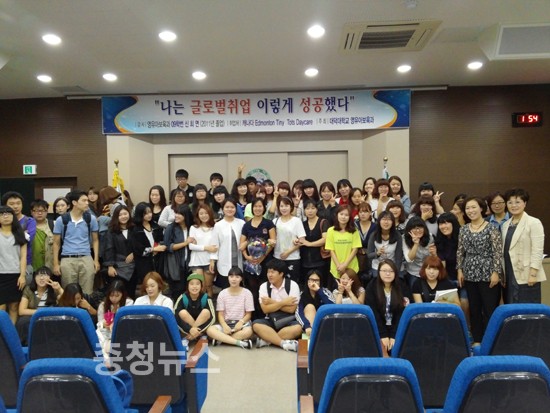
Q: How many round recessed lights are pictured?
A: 9